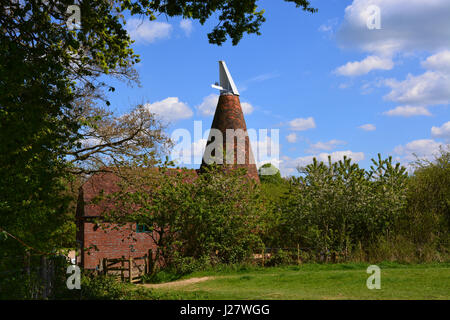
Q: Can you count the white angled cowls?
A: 1